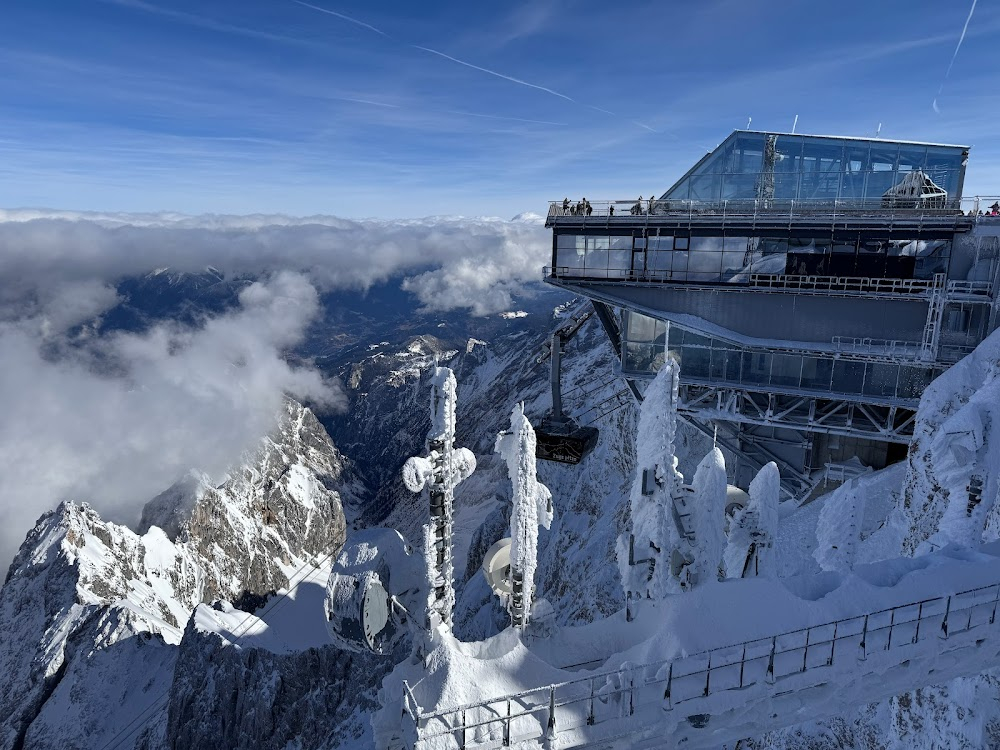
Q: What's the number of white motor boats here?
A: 0